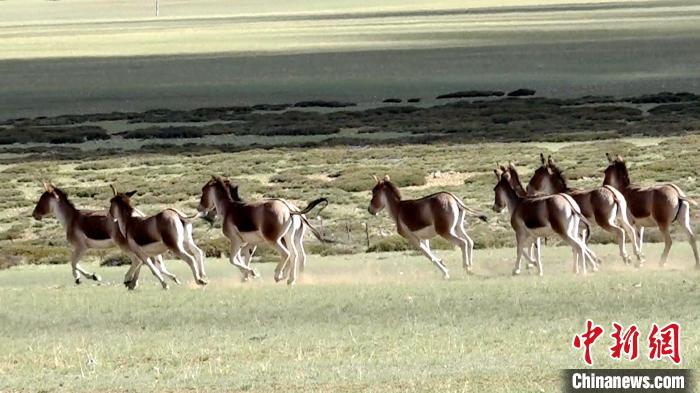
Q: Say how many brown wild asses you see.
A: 9